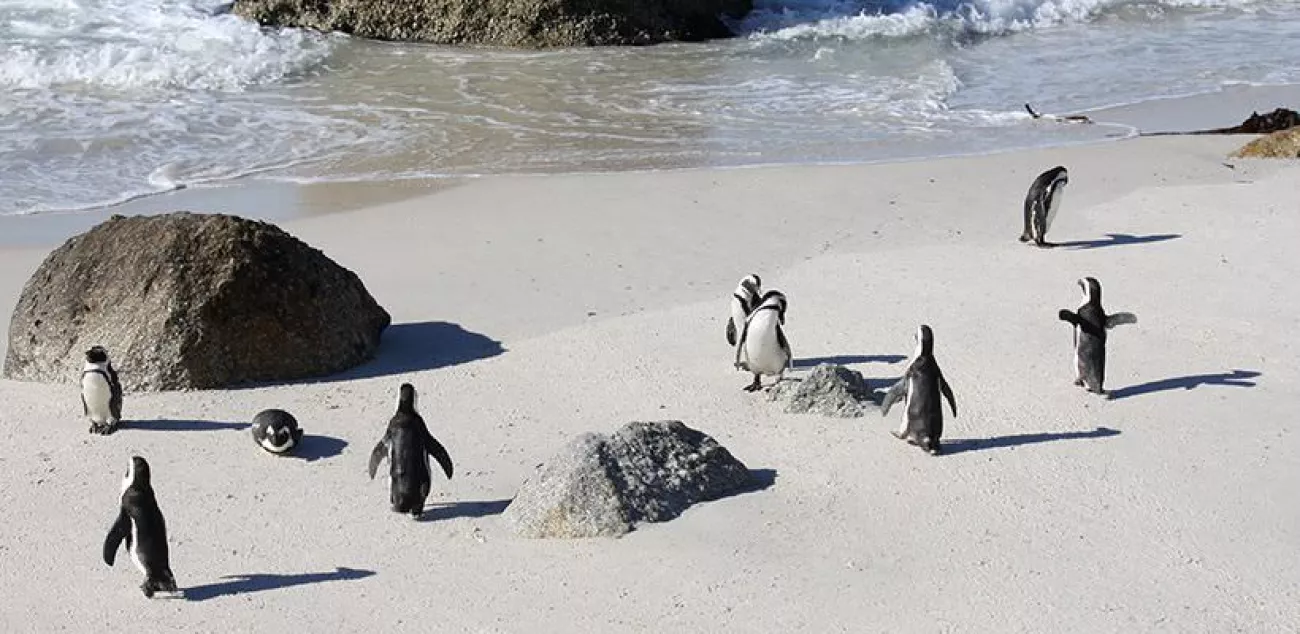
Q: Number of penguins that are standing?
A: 8